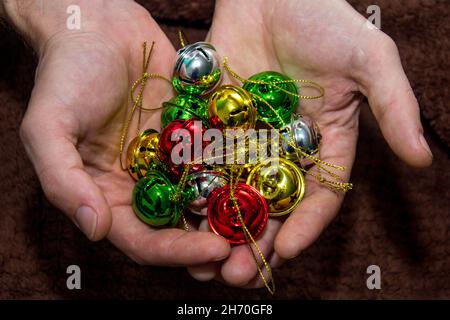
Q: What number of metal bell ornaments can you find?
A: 11